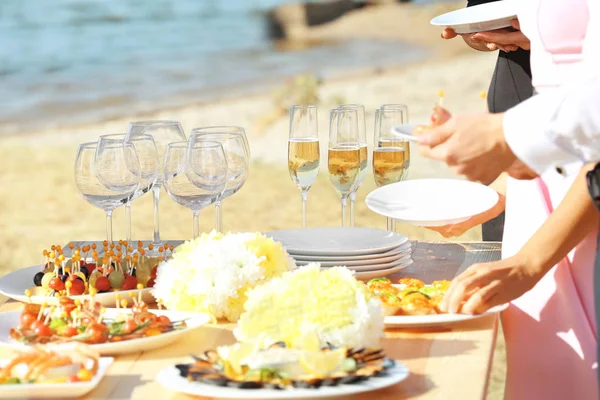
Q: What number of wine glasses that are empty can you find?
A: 6